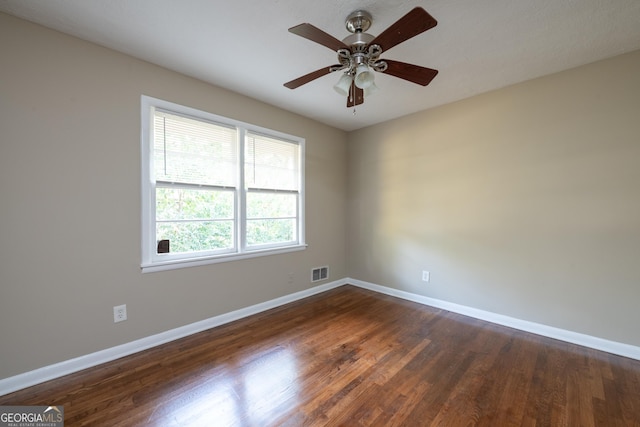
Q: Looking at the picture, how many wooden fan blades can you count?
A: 5